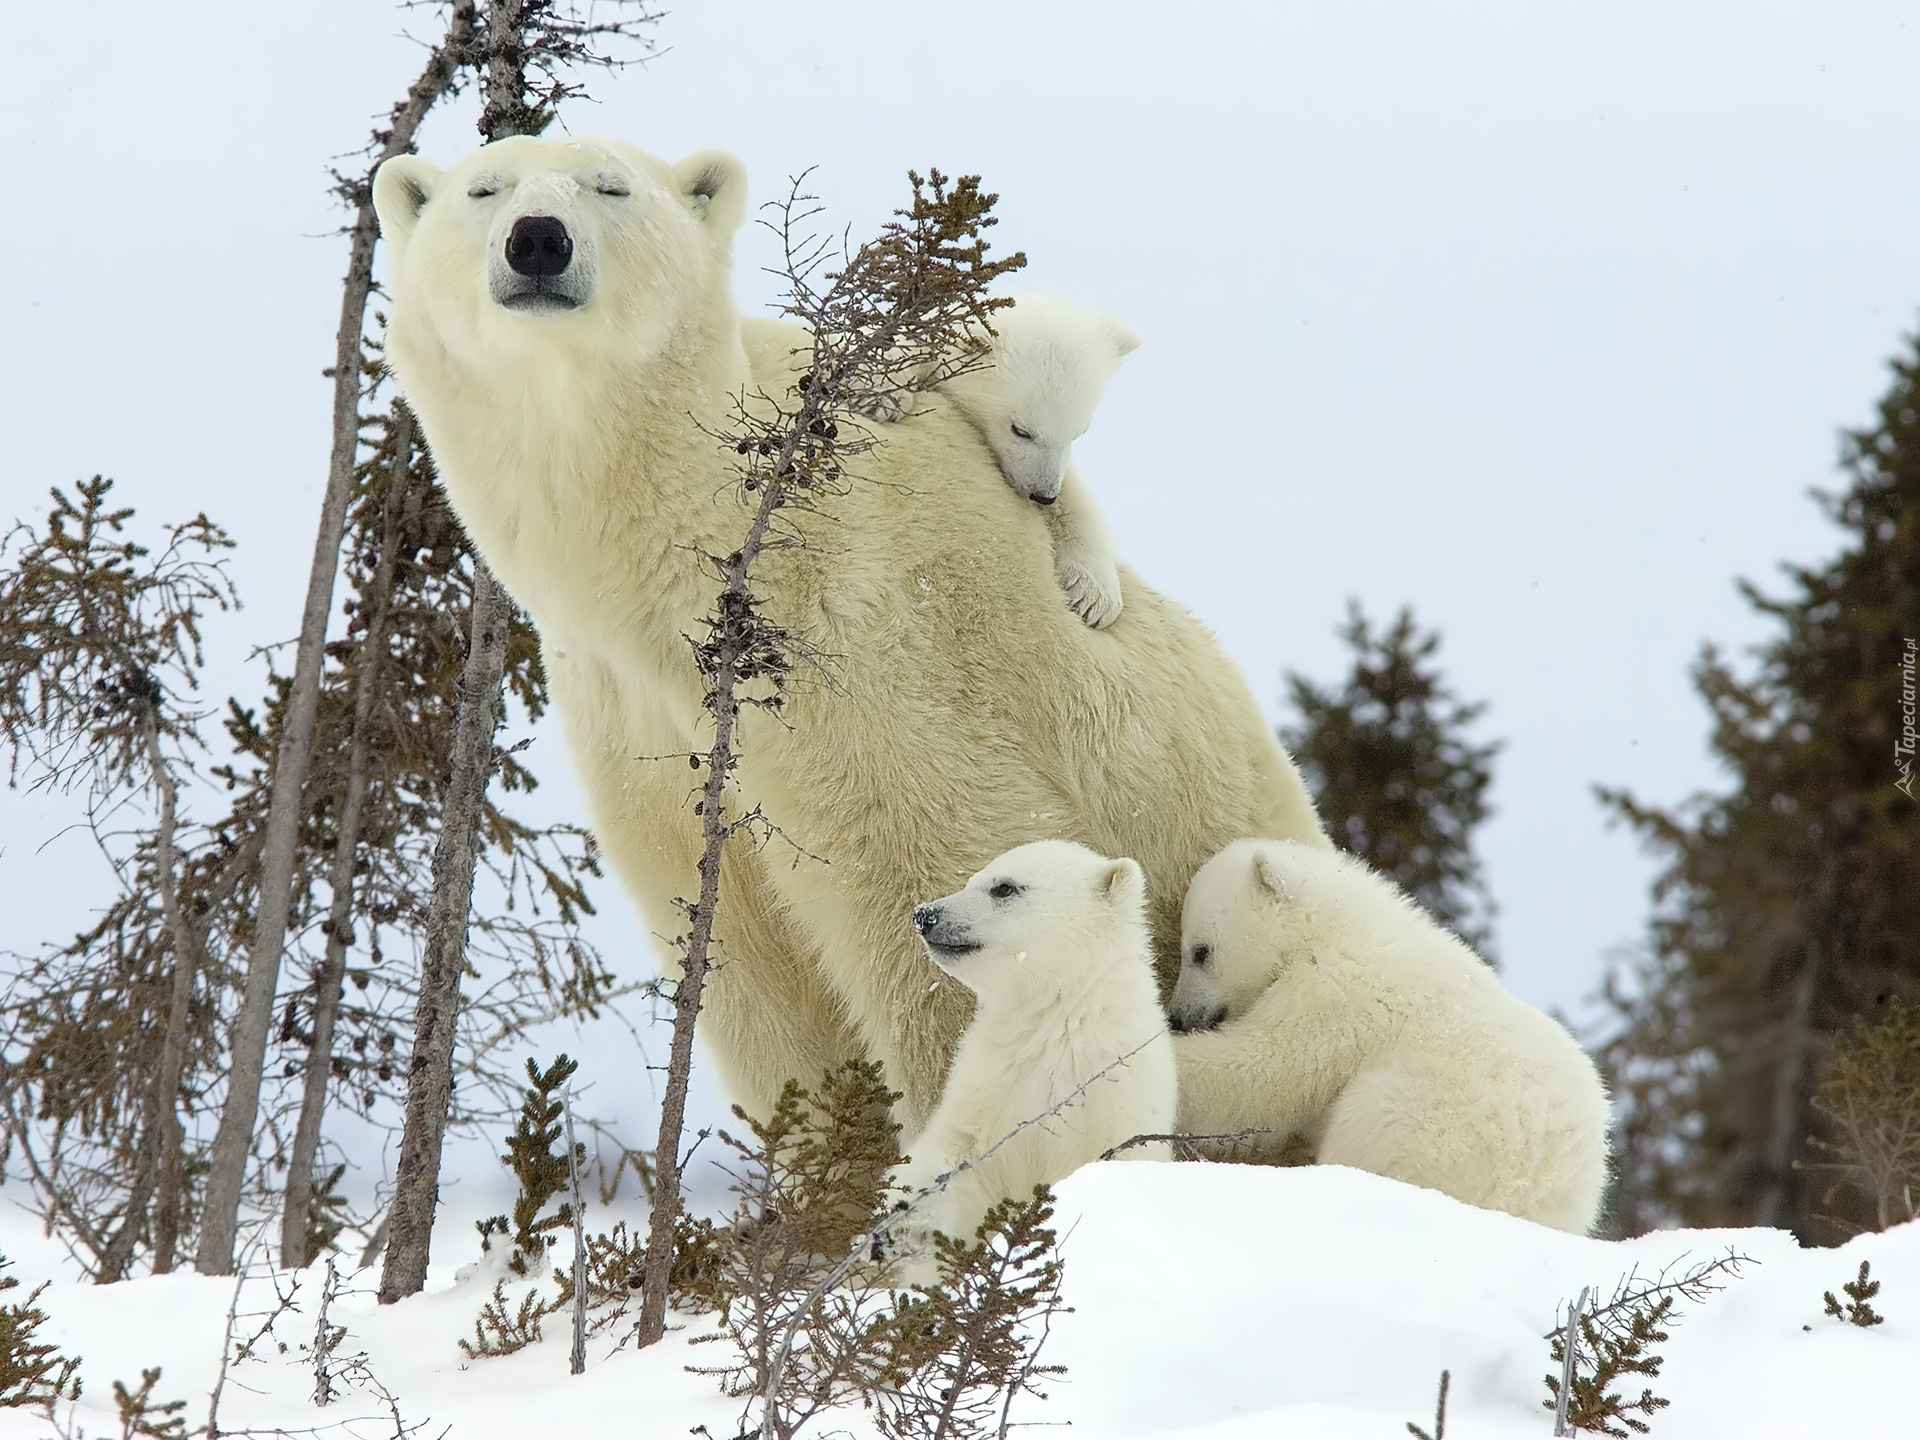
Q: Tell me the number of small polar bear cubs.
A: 3